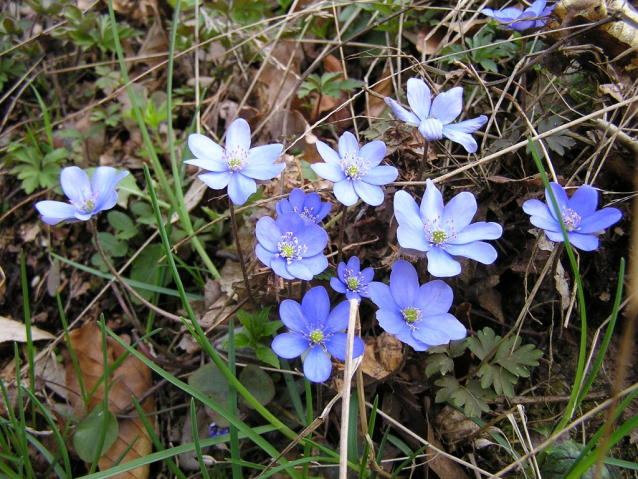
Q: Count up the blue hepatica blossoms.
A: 12